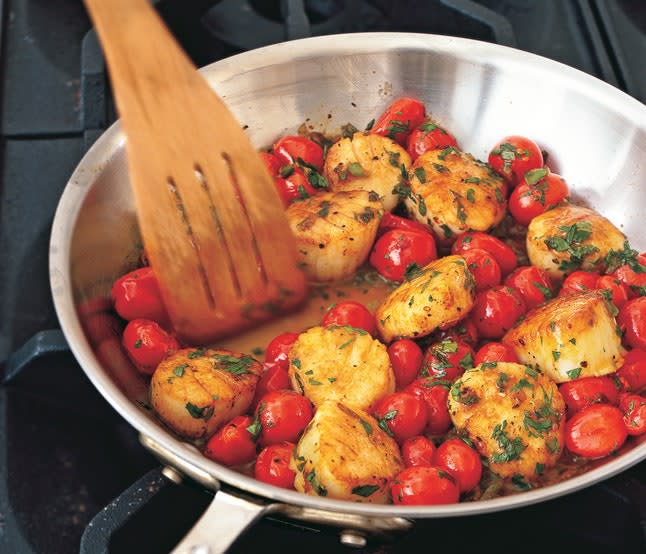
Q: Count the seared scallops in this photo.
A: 10